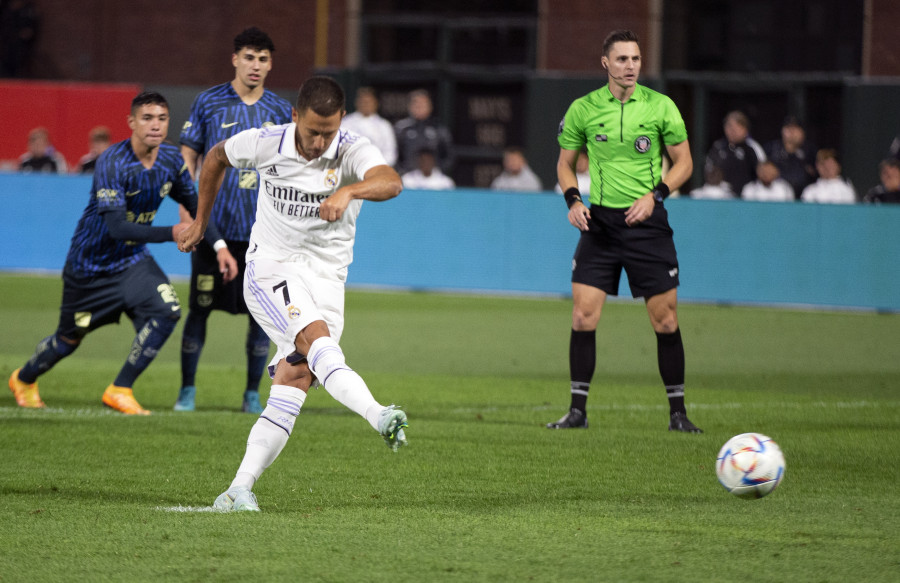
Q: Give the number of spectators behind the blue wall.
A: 13